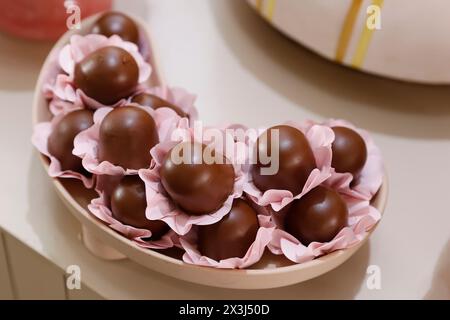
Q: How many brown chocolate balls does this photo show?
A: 11